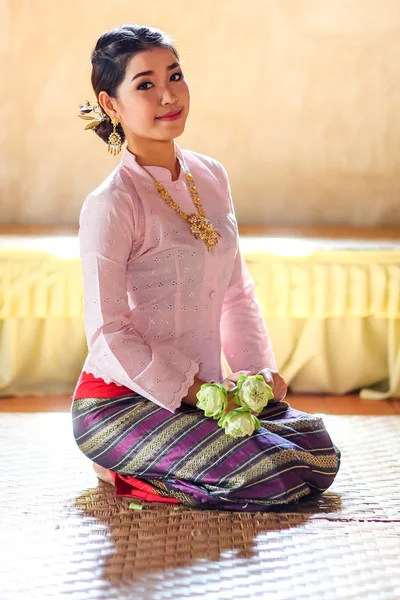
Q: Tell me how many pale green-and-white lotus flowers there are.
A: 3